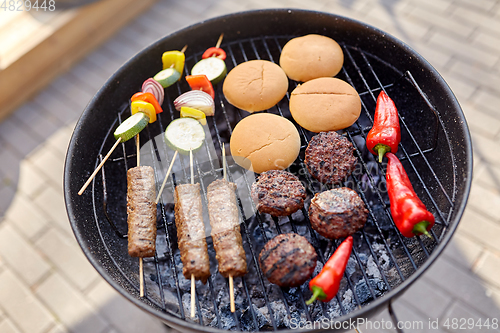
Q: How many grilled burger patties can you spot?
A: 4